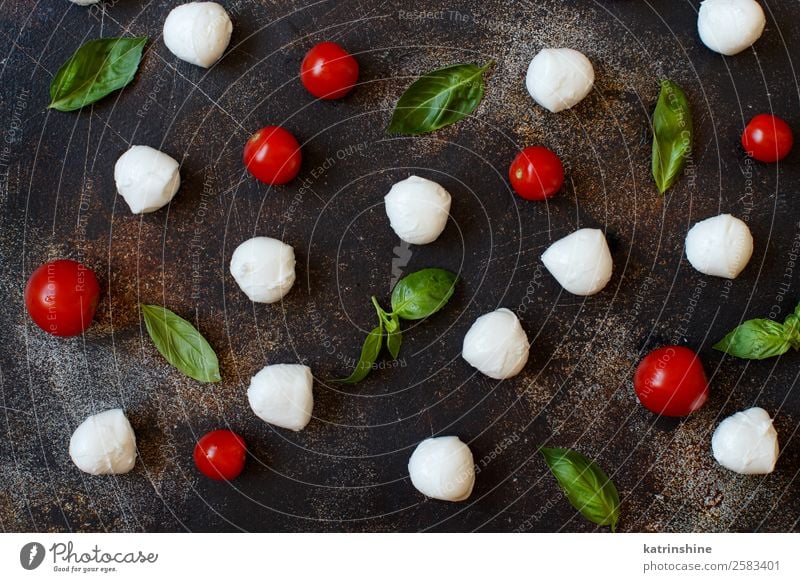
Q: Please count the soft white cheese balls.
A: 13